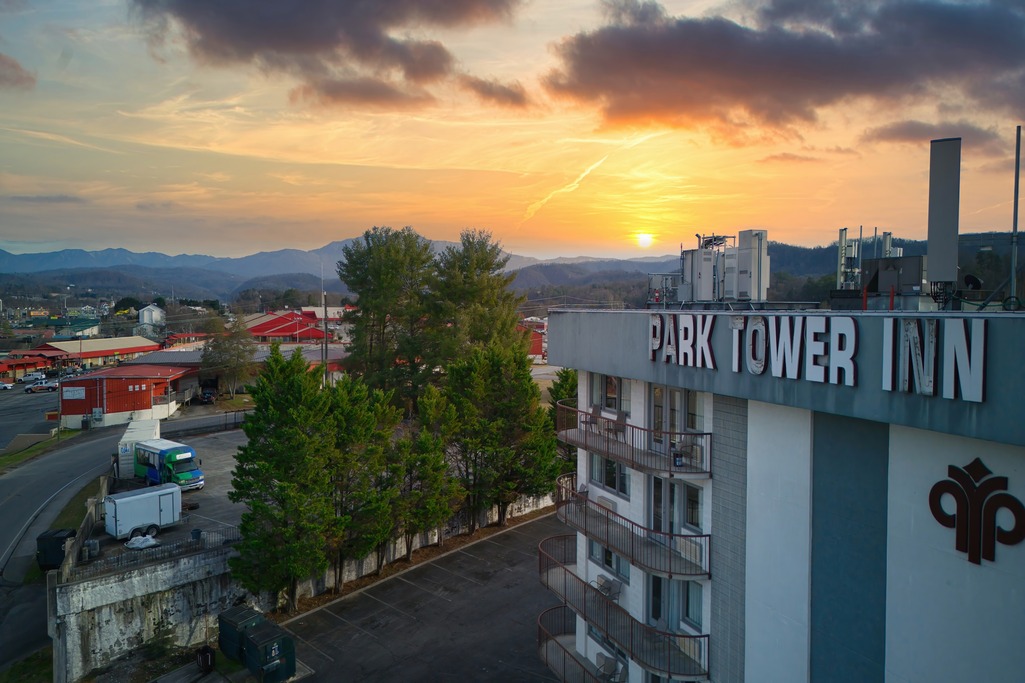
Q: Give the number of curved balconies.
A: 4